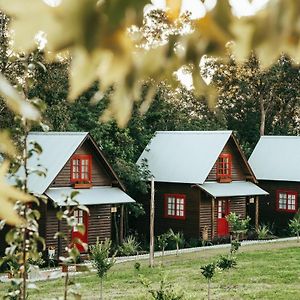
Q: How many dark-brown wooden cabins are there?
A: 3